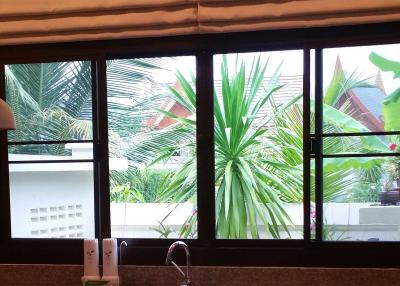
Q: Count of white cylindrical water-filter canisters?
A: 2